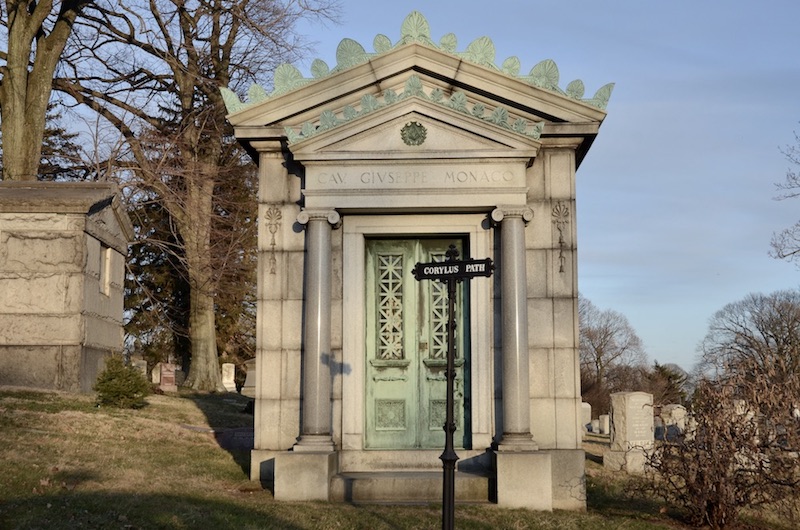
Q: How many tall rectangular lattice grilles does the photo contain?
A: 2